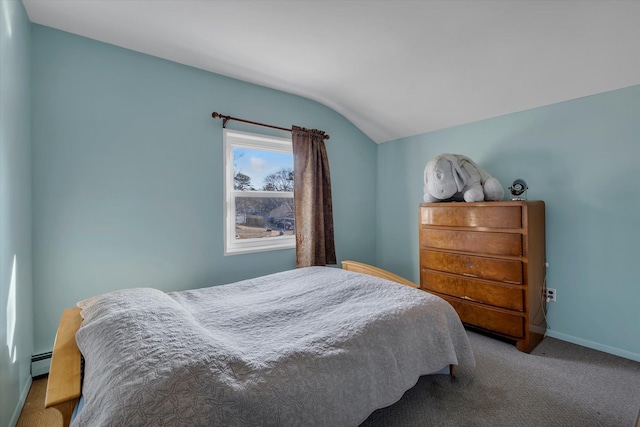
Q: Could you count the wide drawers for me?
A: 5